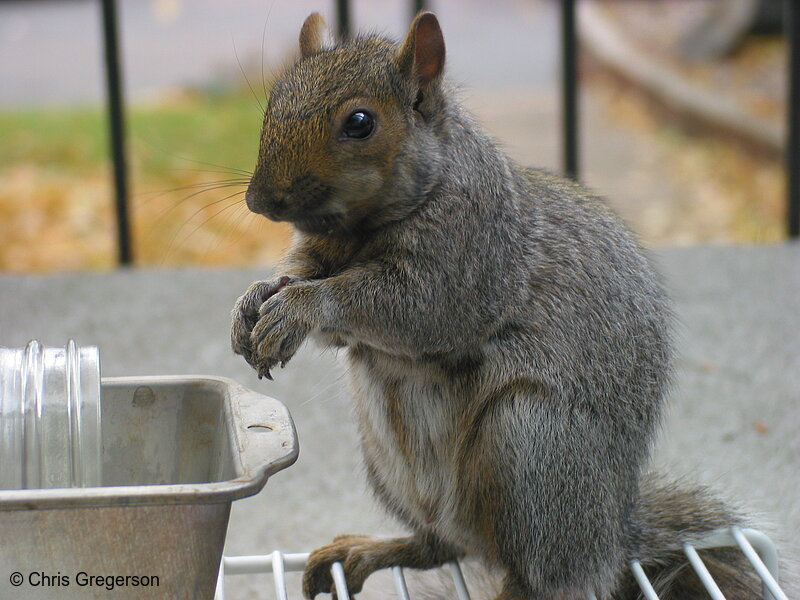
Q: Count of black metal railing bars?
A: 5